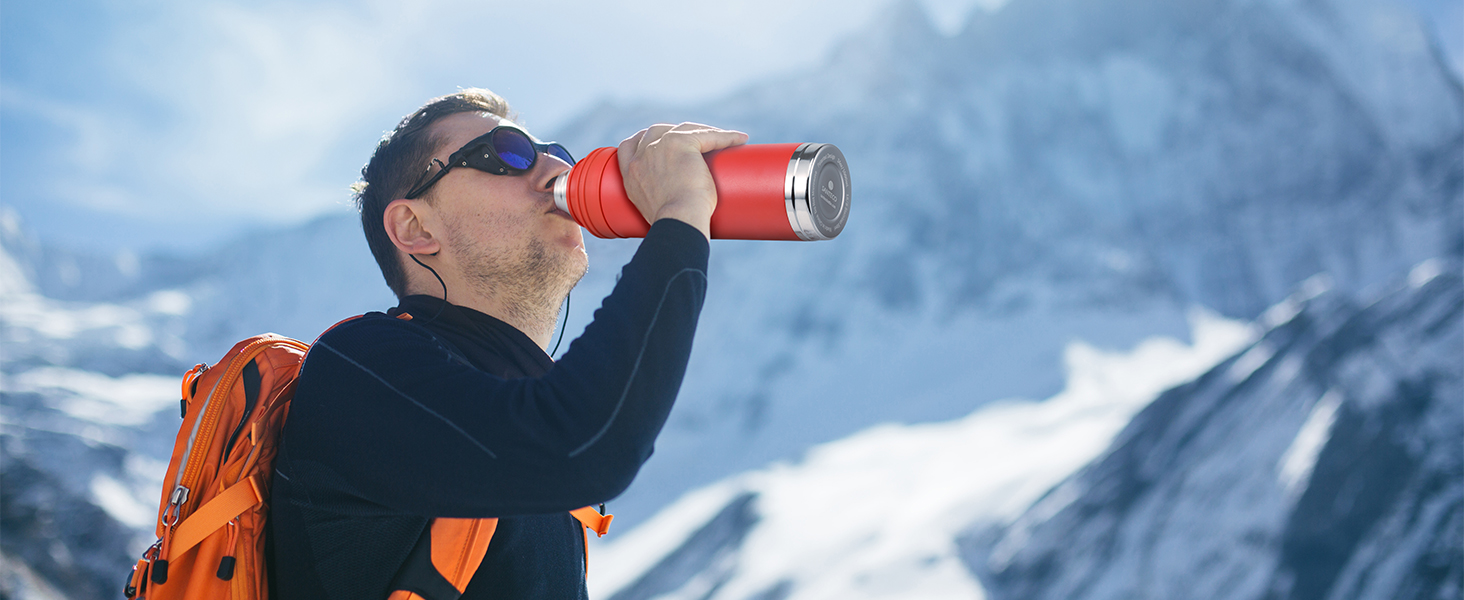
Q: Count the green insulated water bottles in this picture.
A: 0